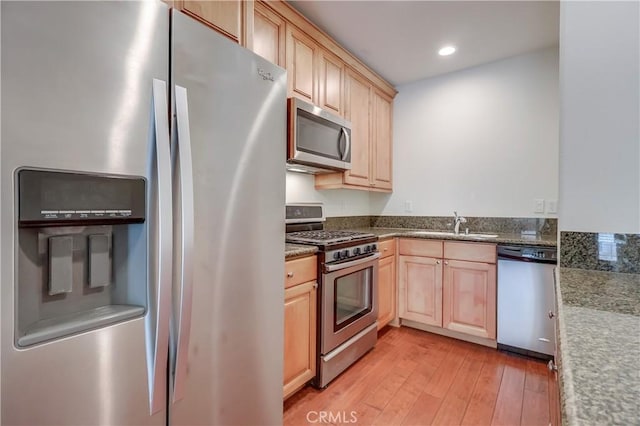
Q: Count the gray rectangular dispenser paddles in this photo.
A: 2